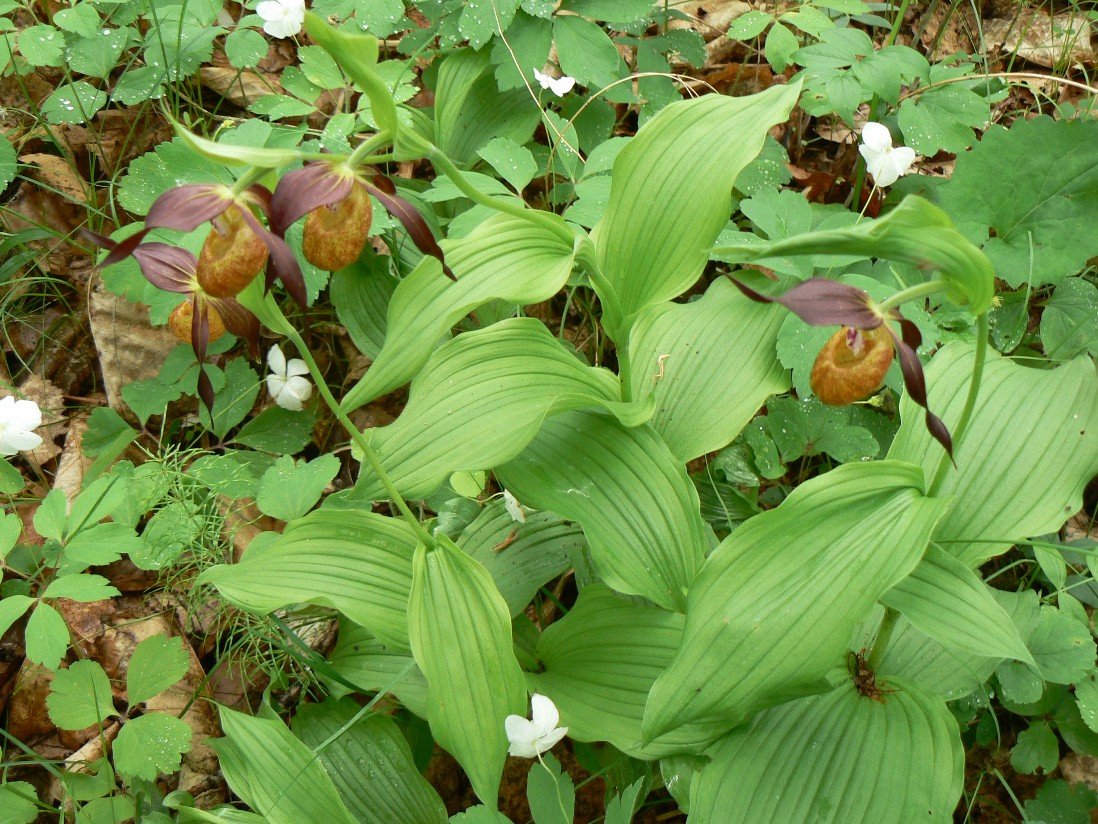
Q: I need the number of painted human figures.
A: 0